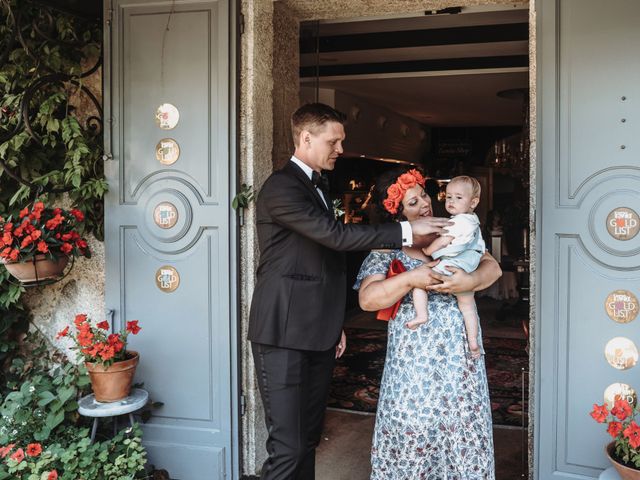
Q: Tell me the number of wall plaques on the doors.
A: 8